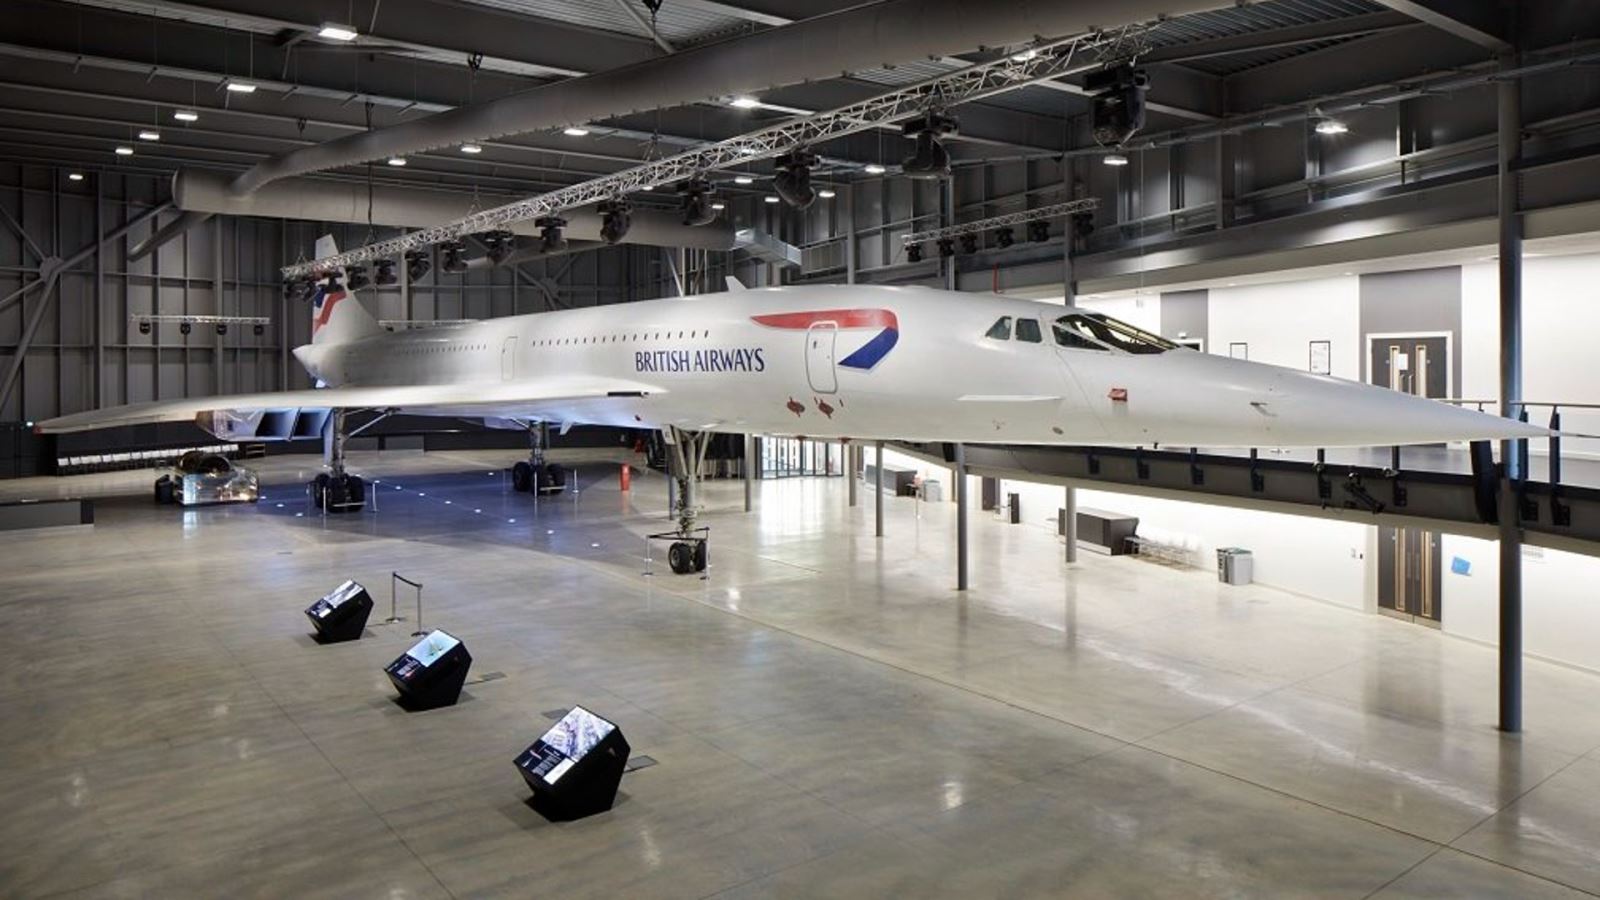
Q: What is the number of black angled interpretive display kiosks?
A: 3